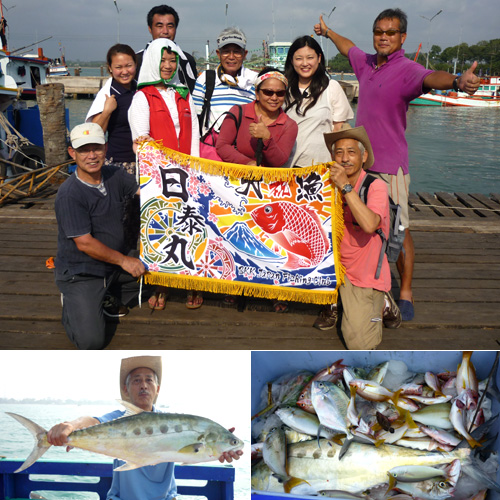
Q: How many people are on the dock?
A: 9